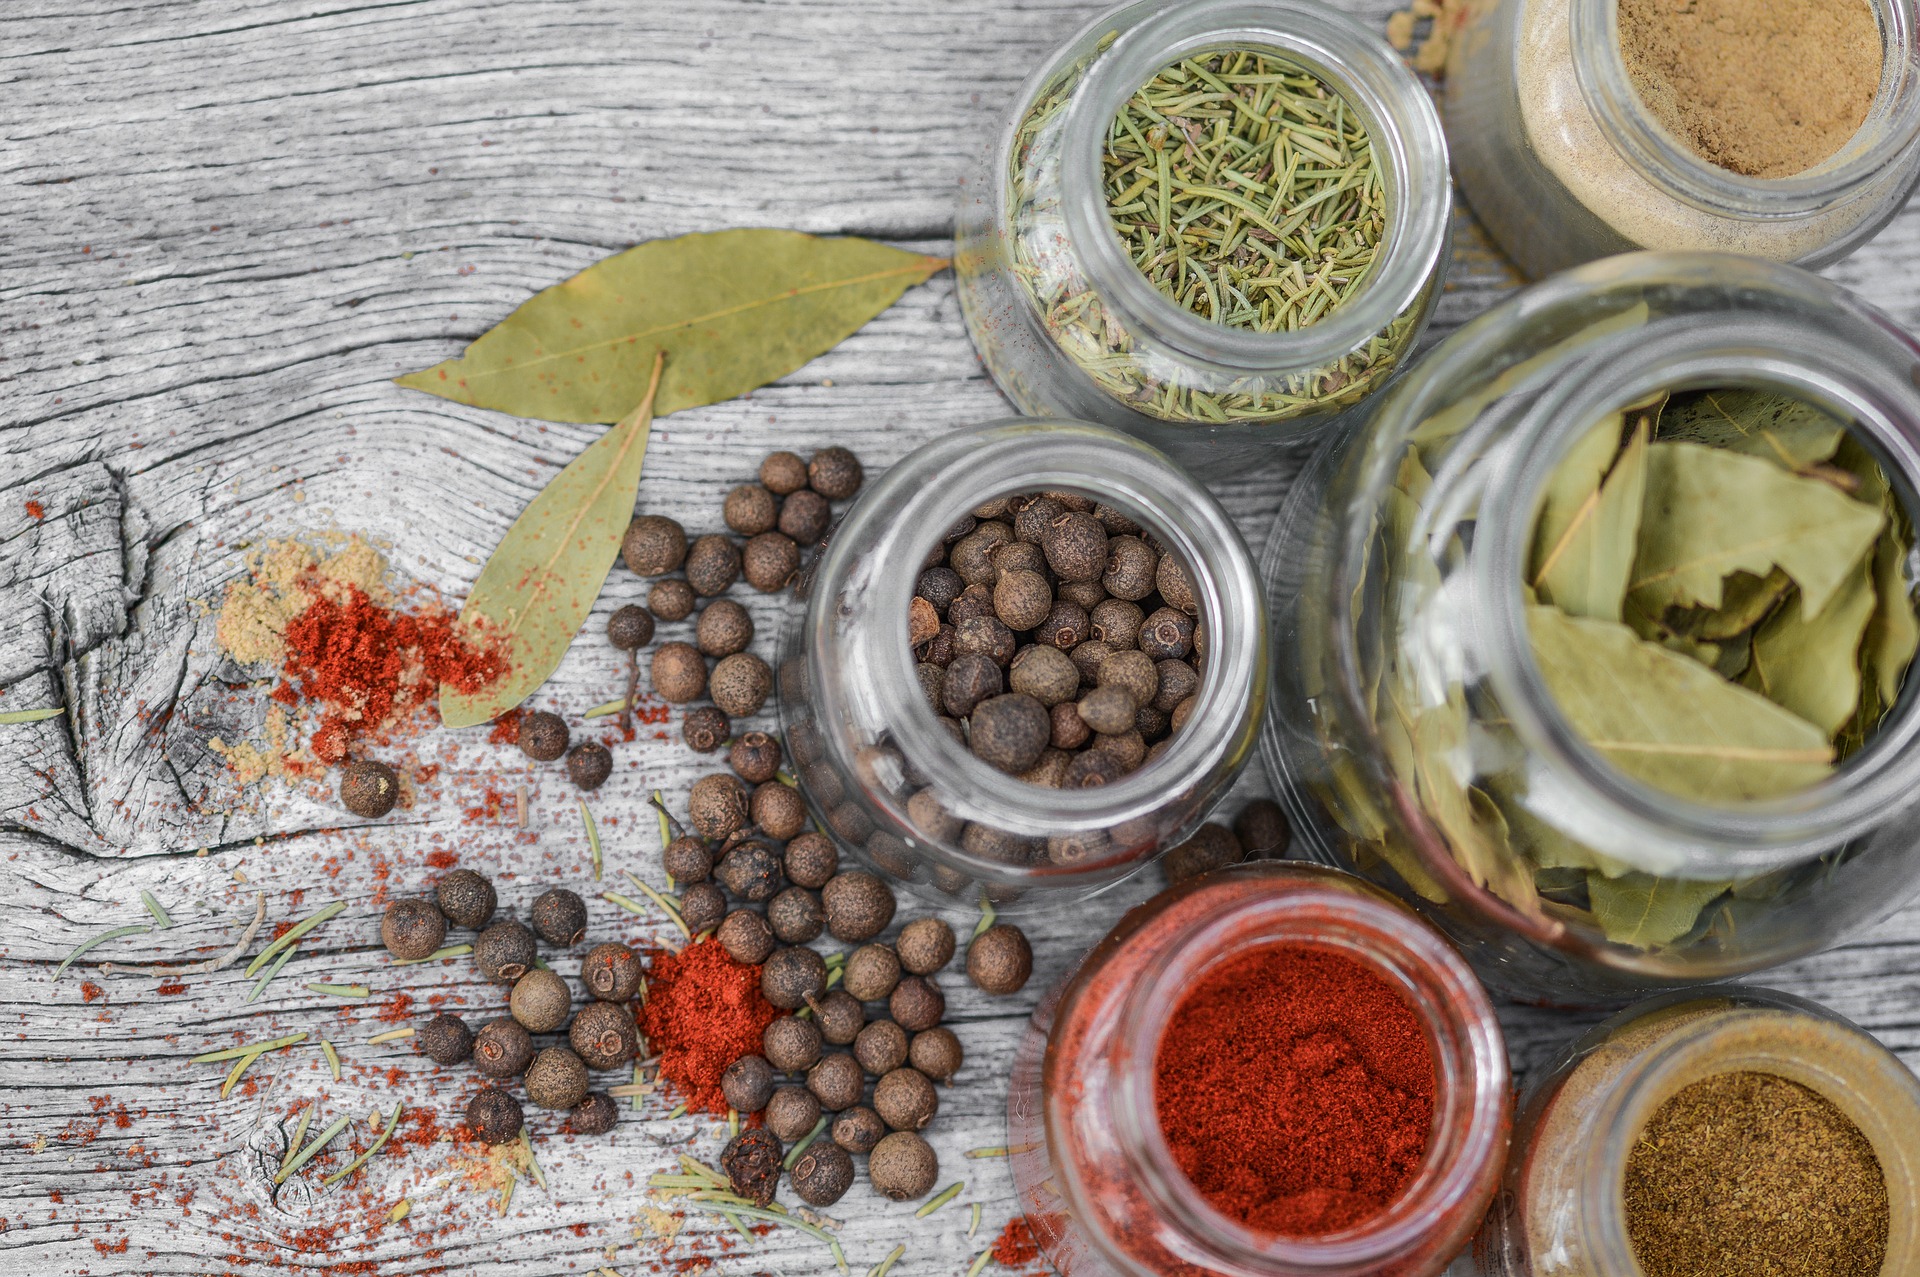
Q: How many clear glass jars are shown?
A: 6